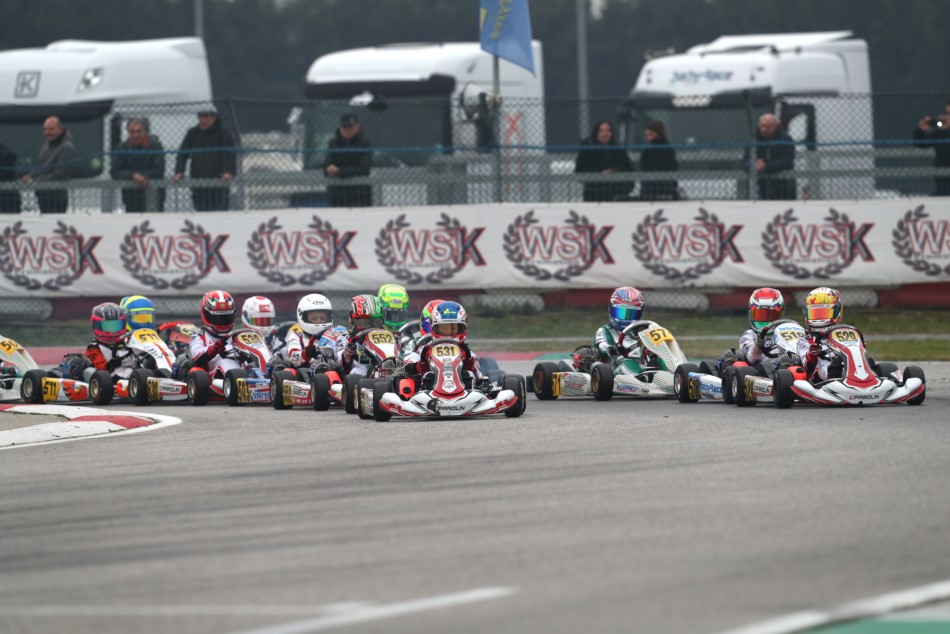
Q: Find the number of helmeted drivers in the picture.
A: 12